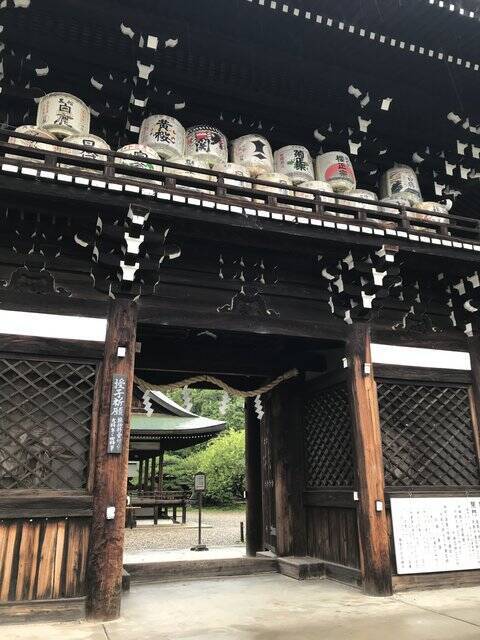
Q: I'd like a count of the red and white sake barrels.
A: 2